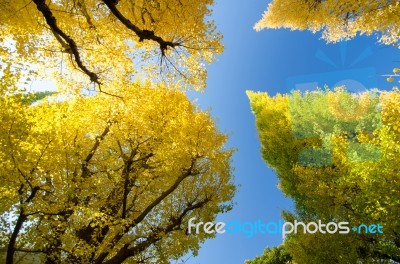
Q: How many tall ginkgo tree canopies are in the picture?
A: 4